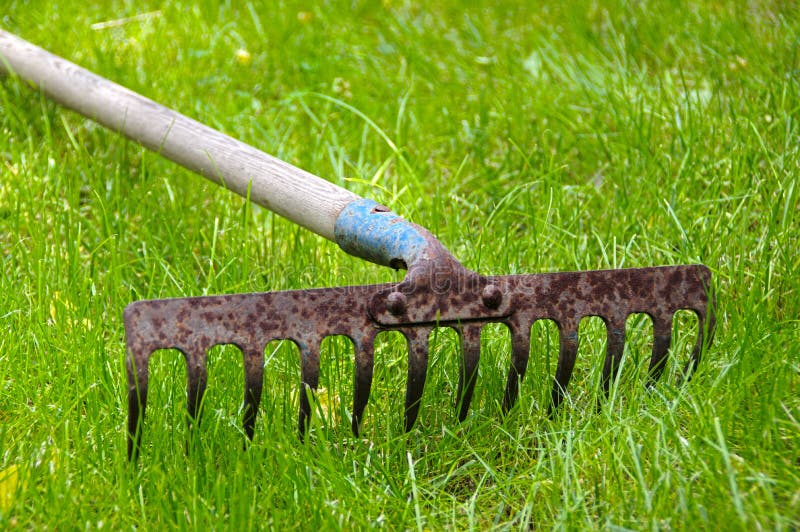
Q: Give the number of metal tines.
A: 12